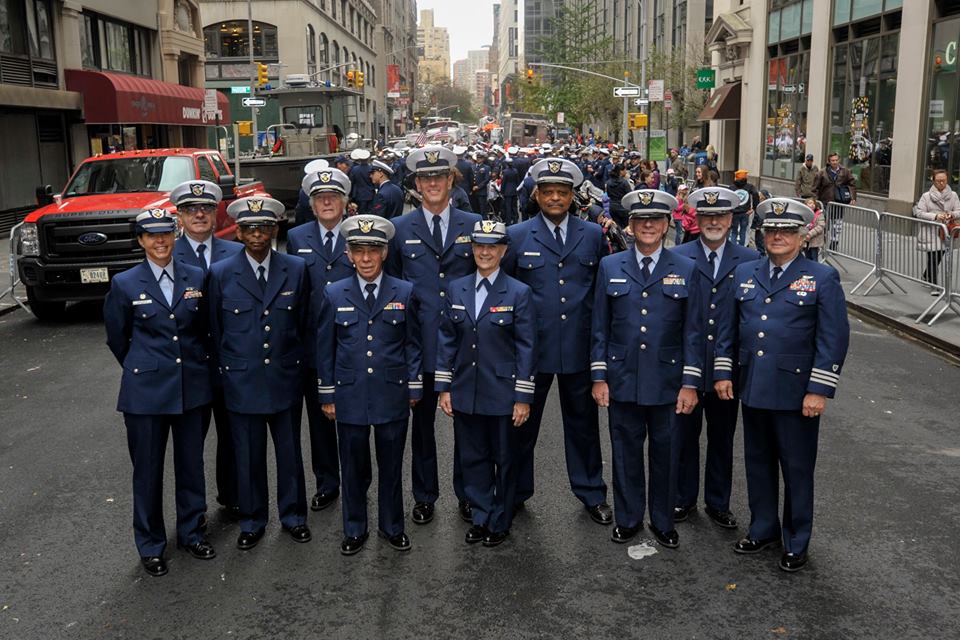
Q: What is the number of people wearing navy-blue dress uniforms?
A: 11